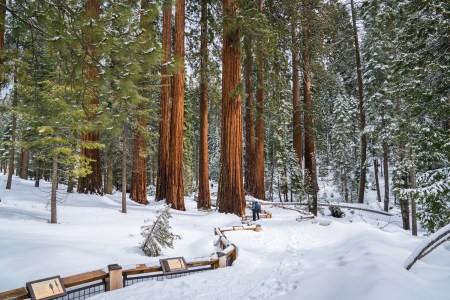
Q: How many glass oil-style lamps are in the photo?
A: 0